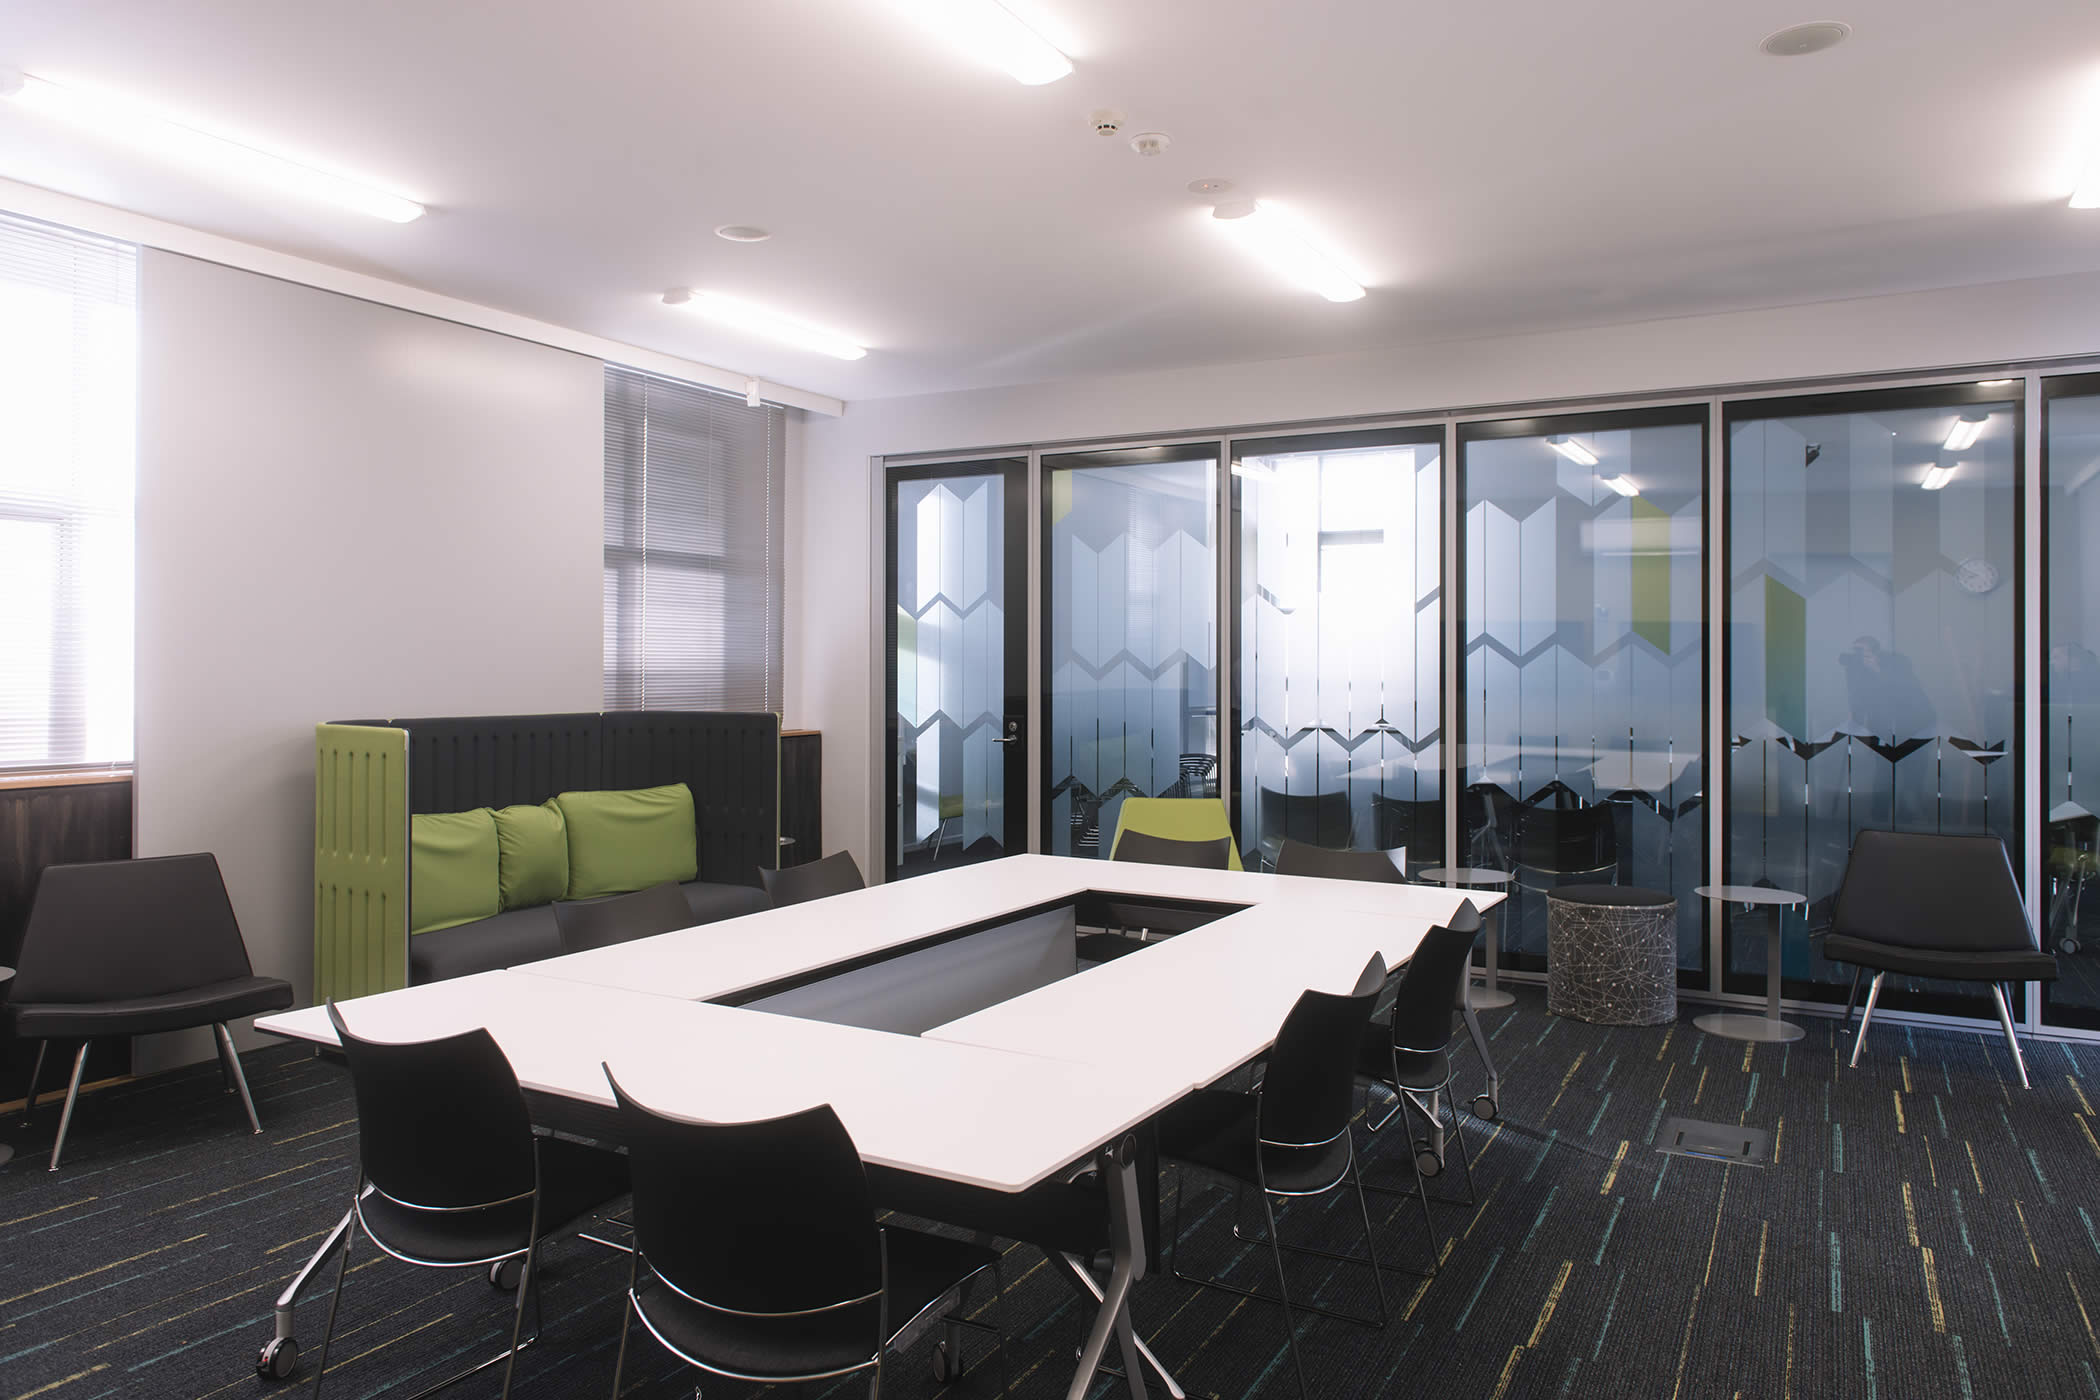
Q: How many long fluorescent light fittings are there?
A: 5